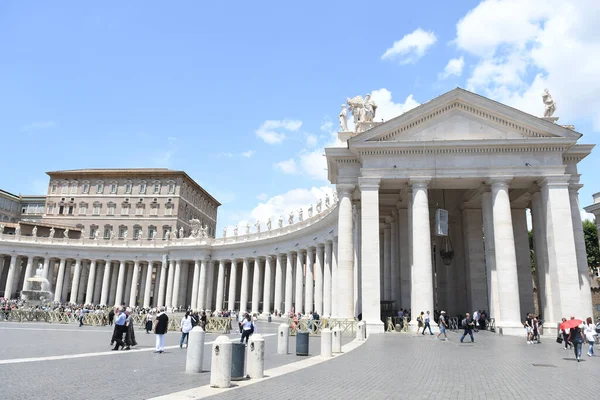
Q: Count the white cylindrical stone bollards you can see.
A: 7